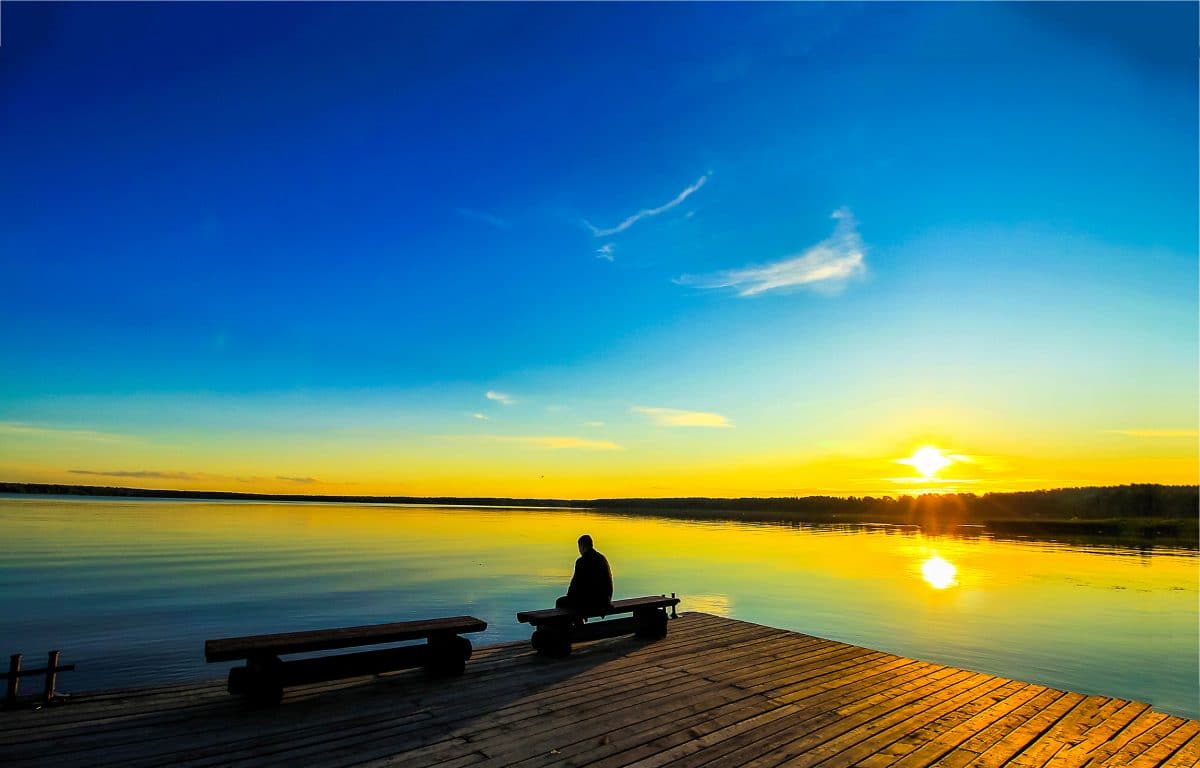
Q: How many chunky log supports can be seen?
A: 4